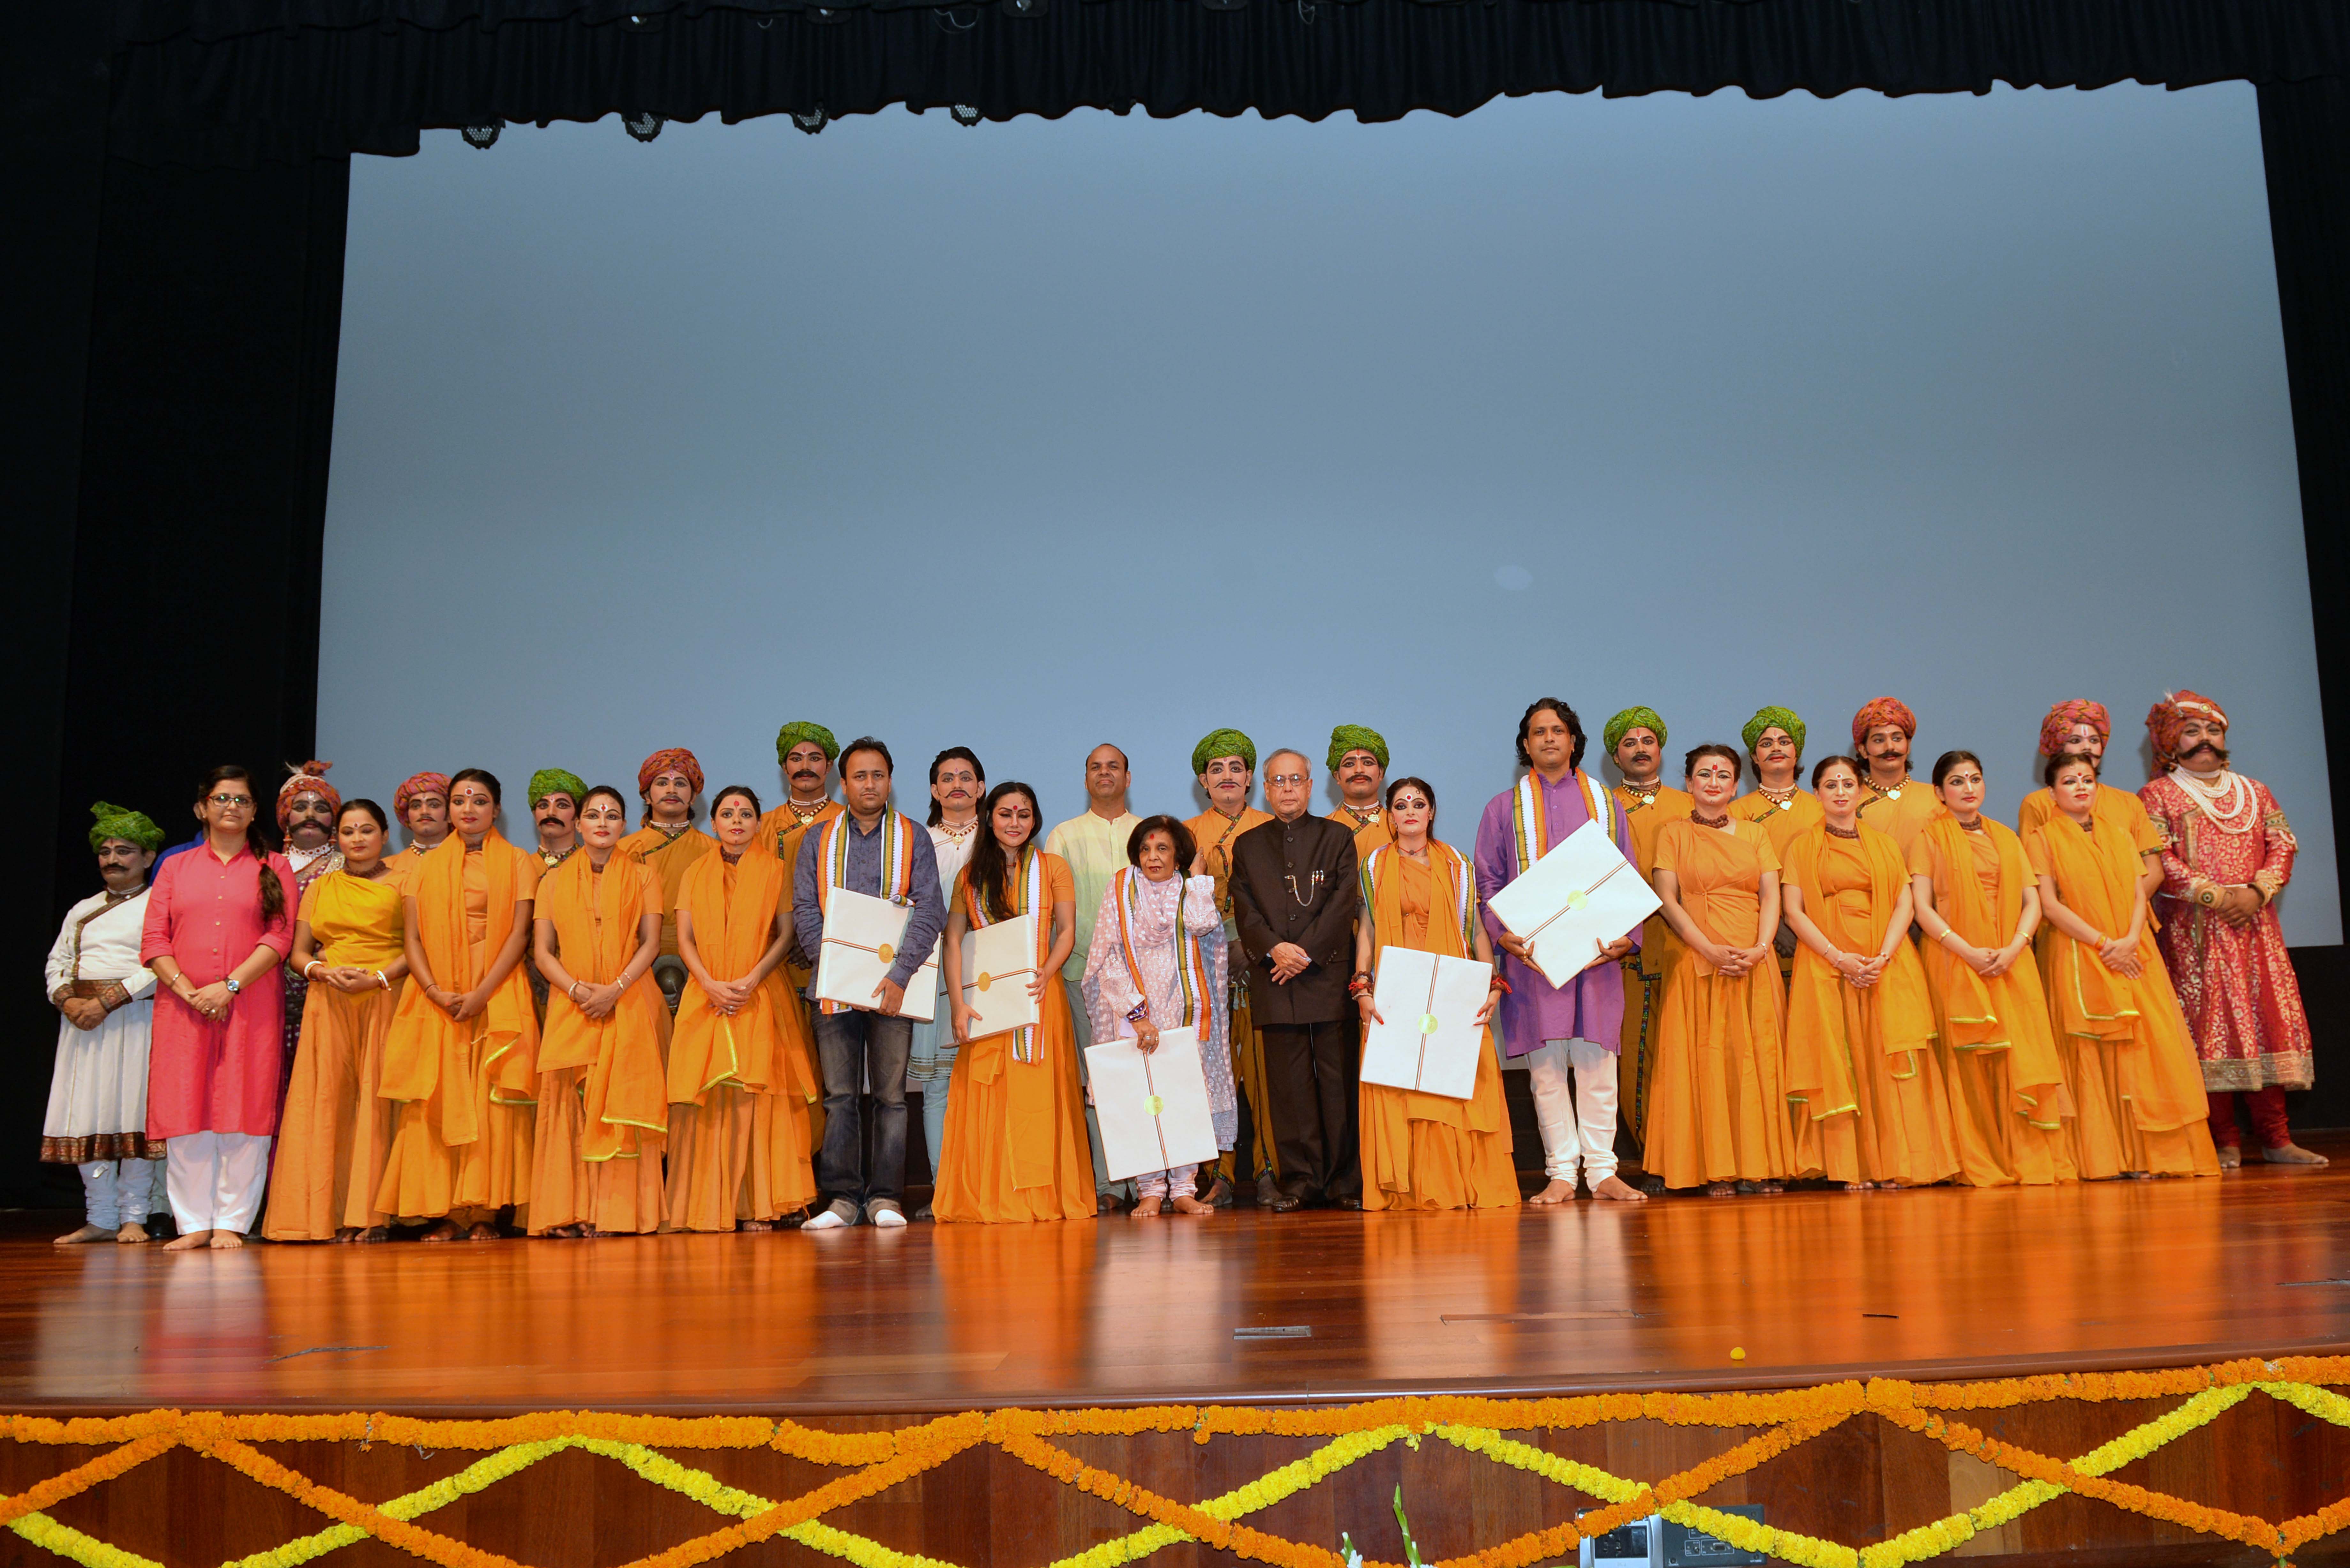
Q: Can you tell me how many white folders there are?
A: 5